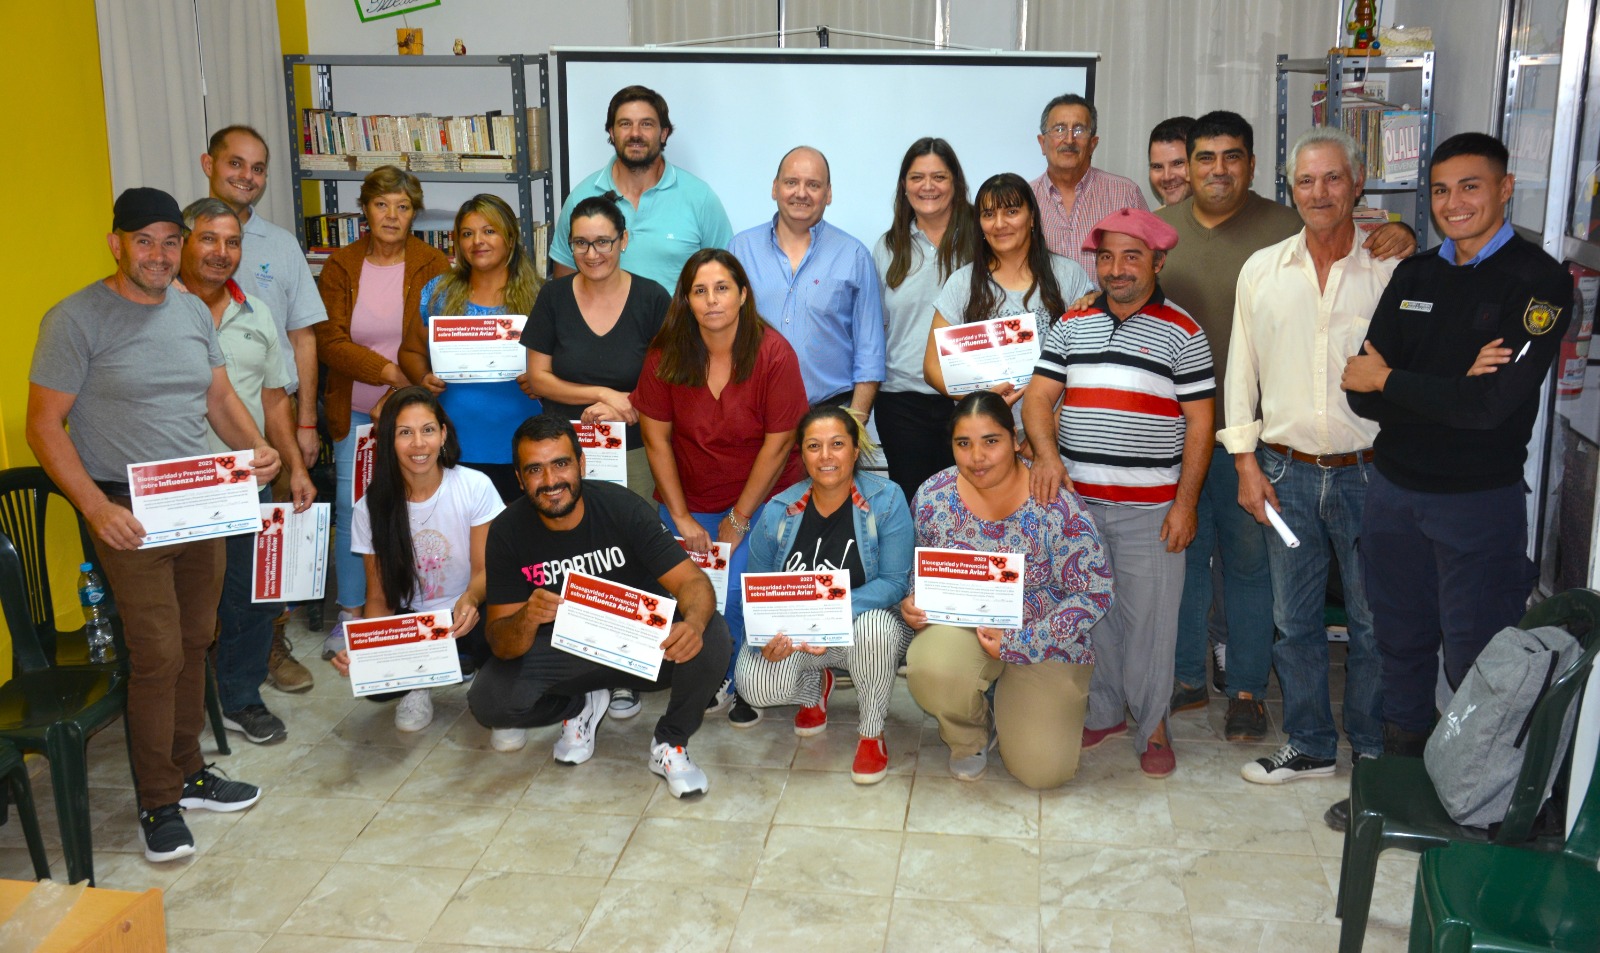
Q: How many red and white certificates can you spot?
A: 11